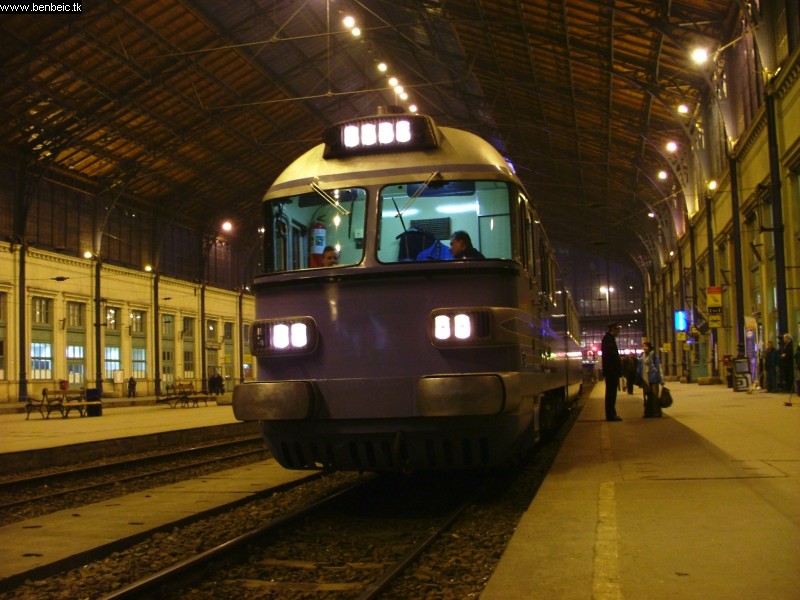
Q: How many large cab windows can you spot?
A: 2